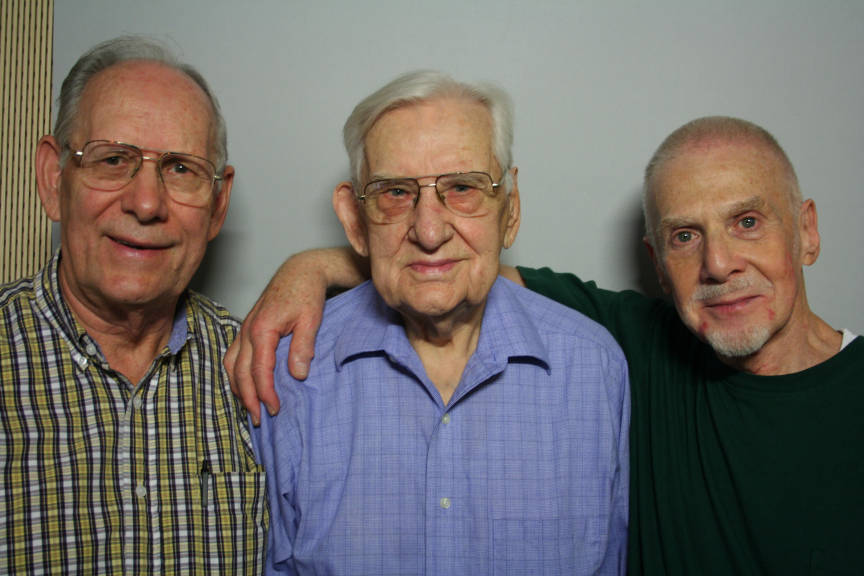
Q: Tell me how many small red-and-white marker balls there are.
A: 0